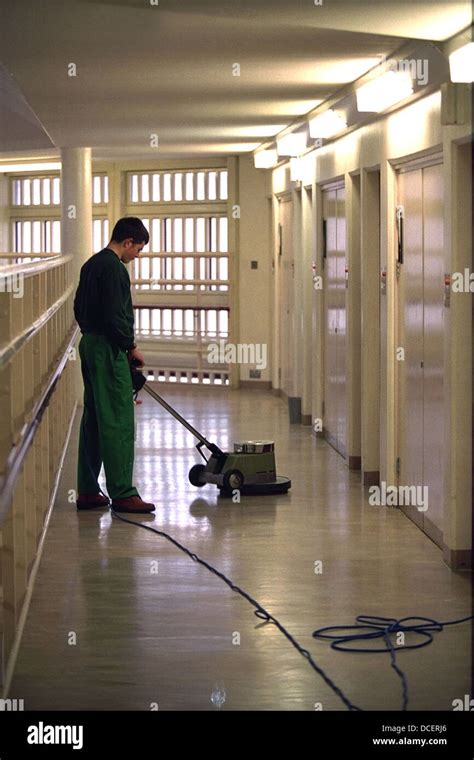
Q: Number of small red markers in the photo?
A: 4